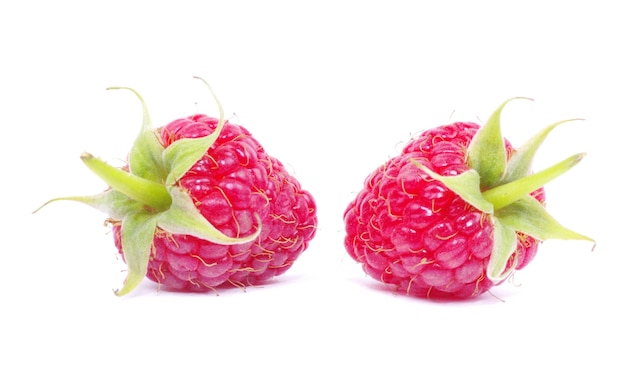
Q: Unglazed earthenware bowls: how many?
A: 0